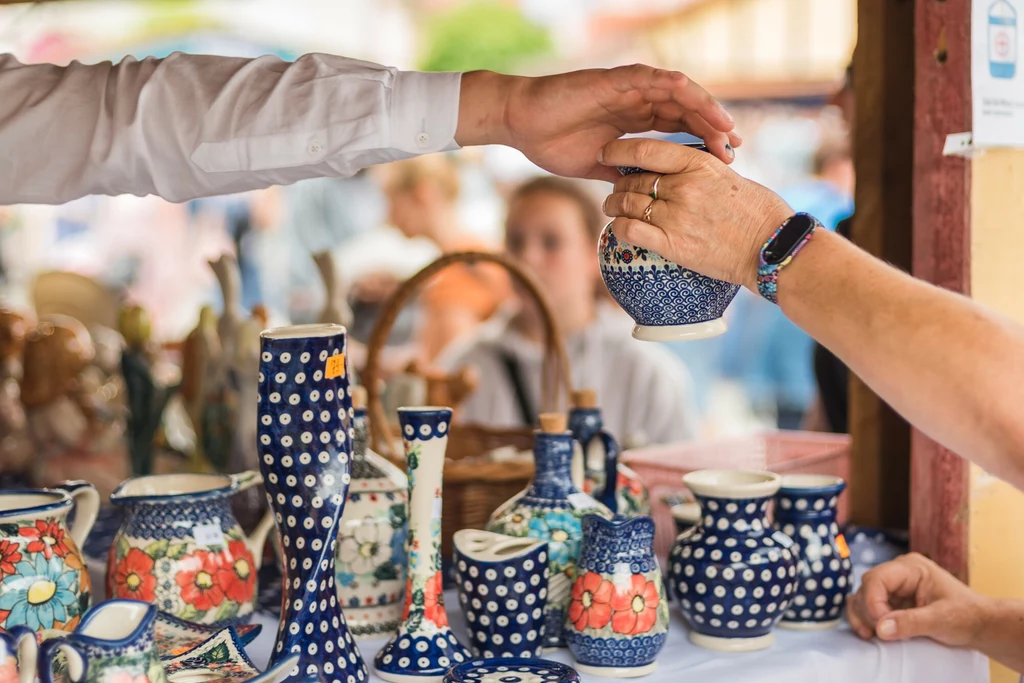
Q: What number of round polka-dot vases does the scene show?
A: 2